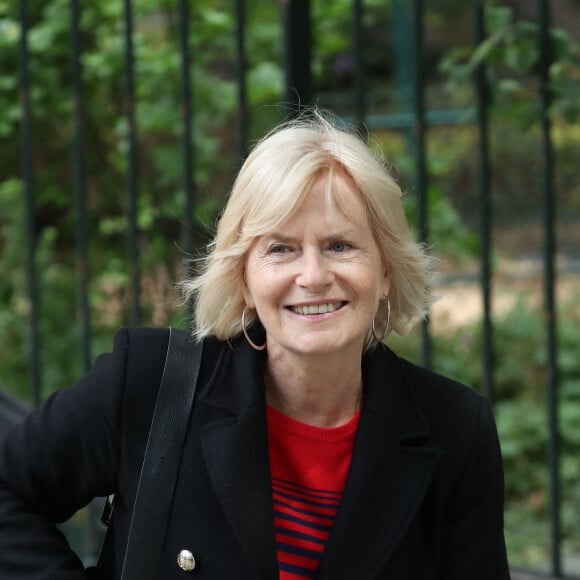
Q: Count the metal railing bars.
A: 10